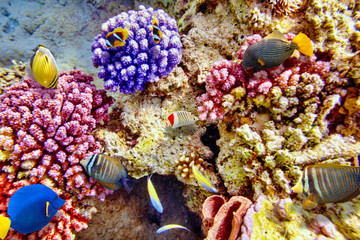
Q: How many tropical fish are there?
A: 11